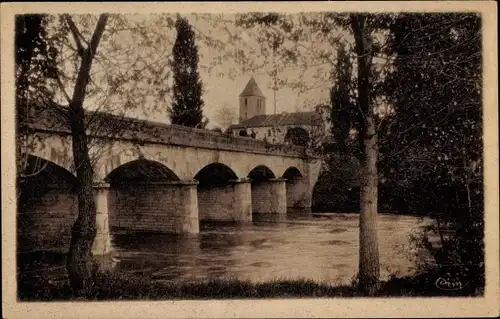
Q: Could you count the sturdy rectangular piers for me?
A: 4